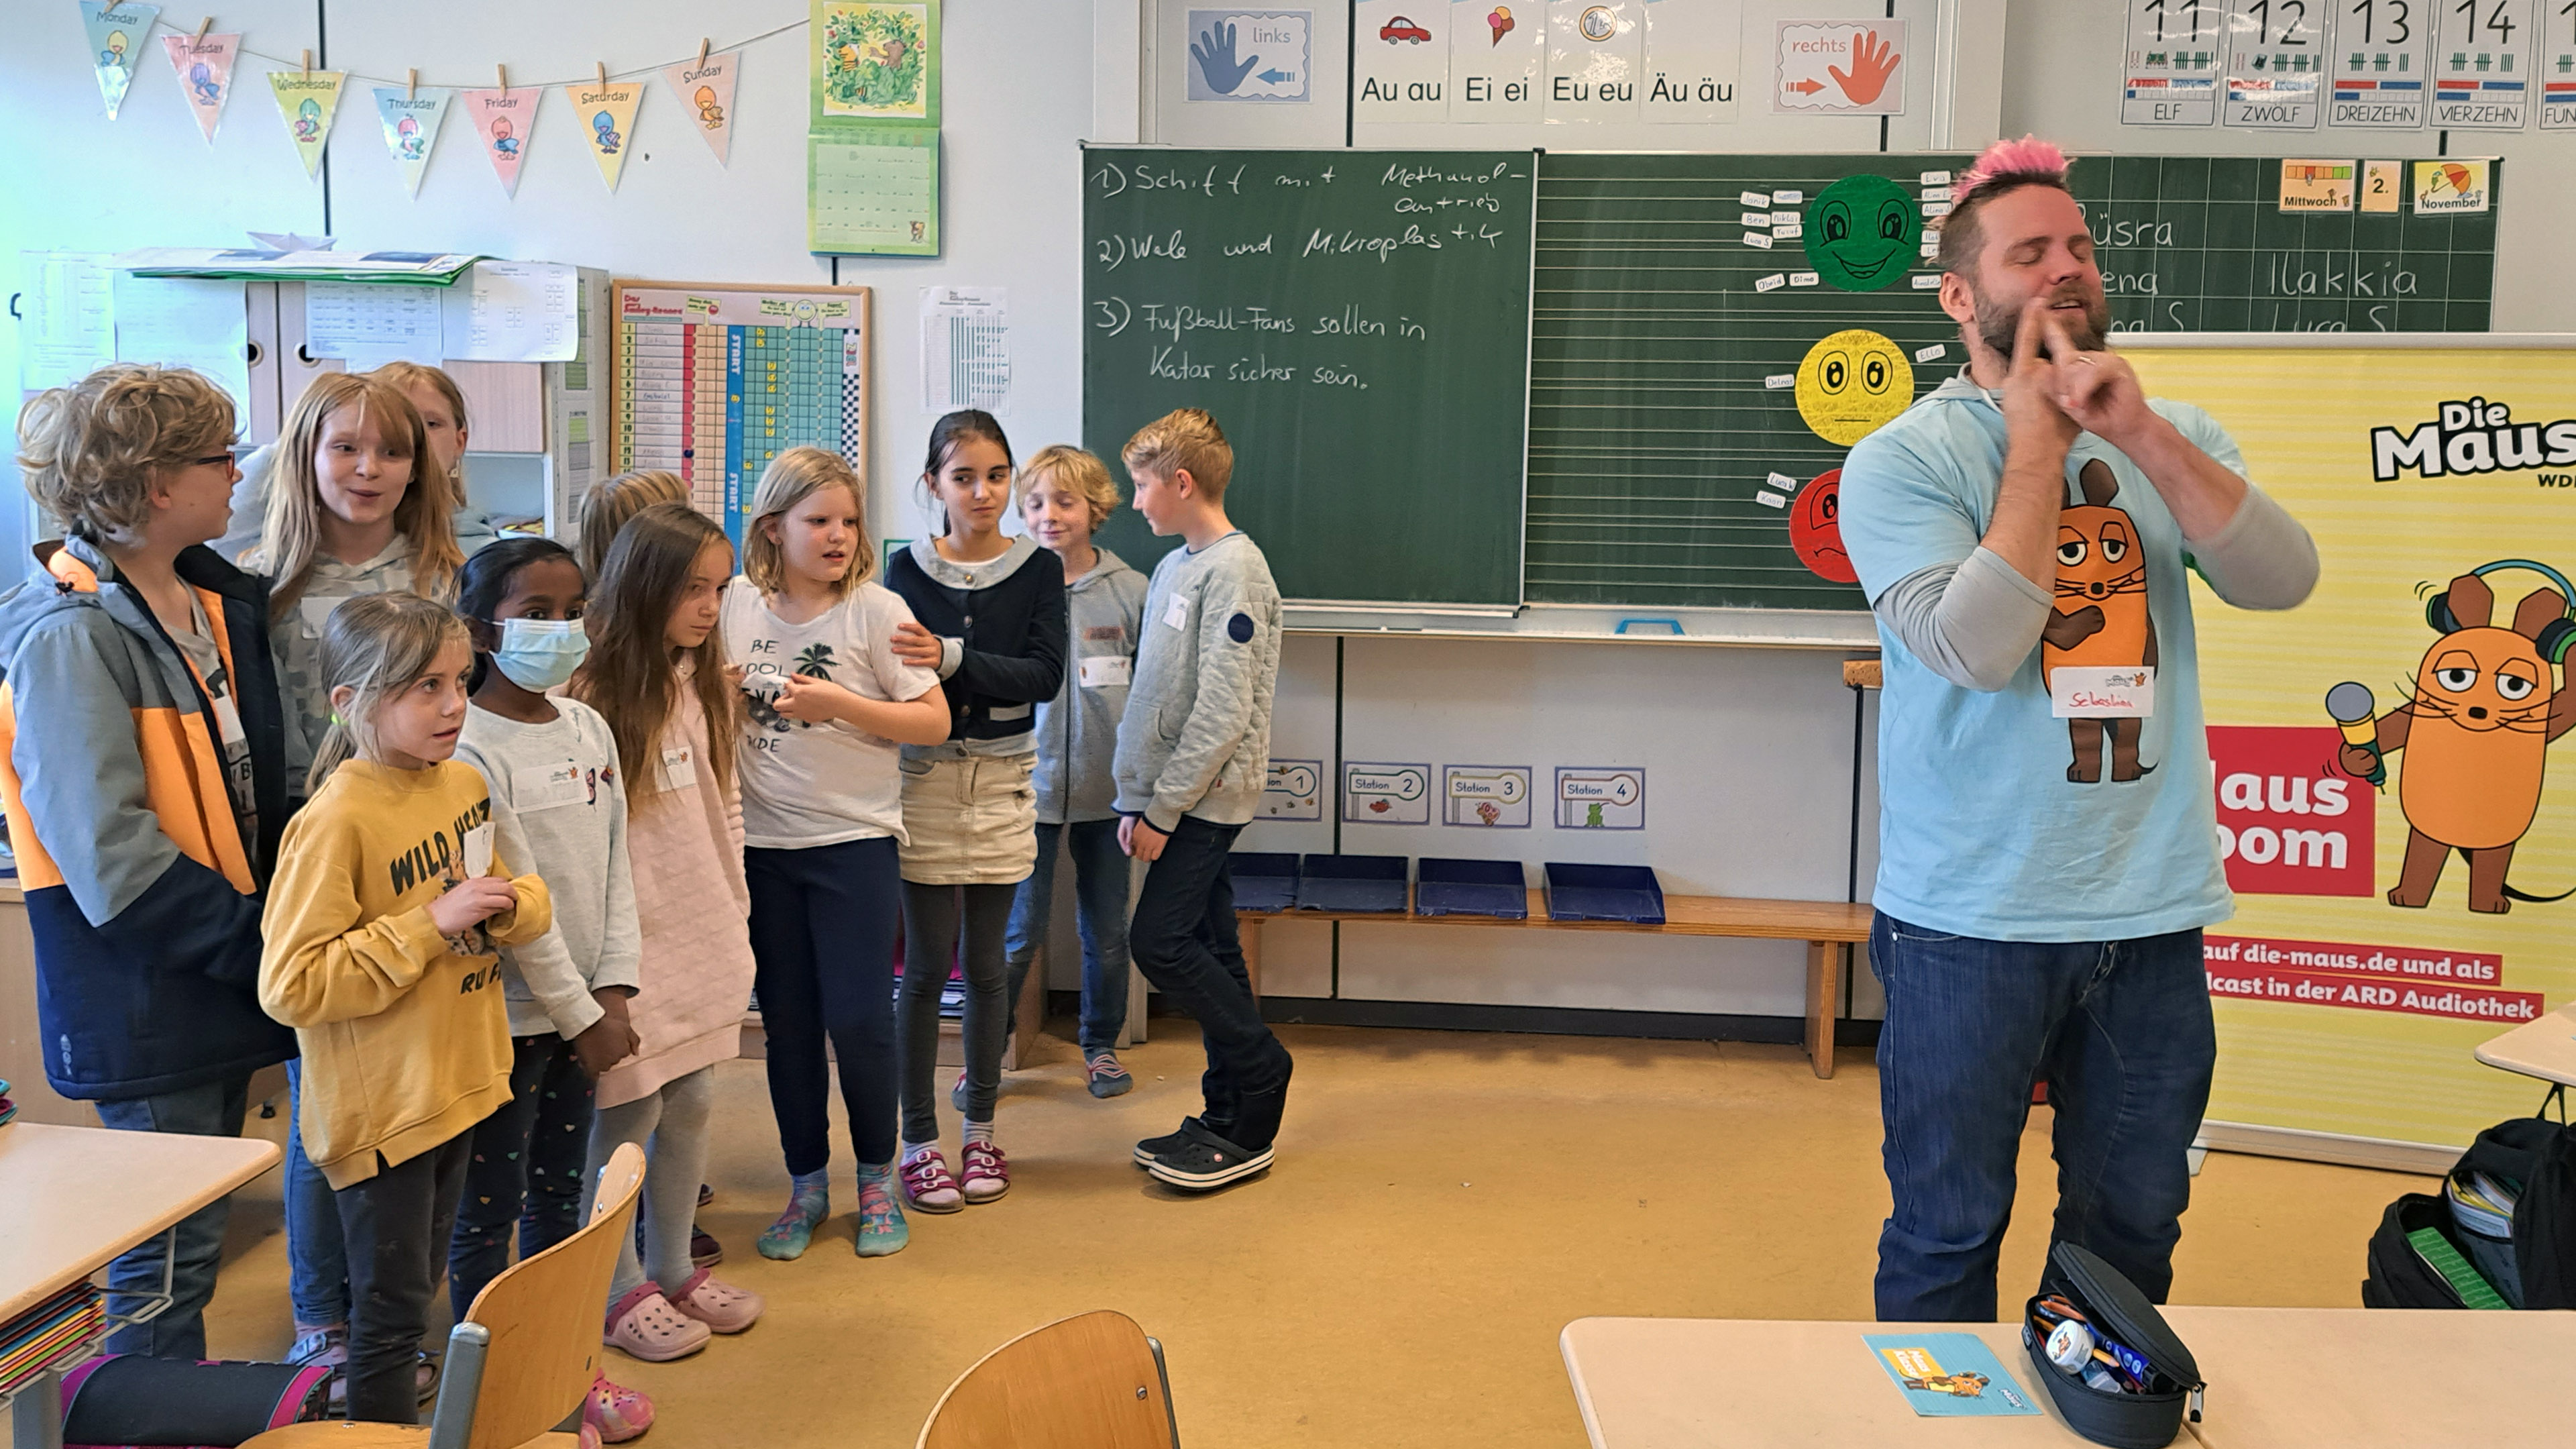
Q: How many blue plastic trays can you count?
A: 4